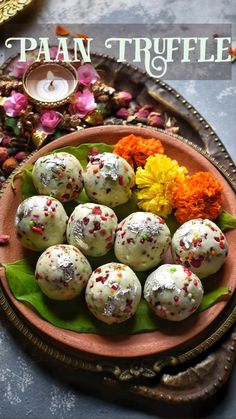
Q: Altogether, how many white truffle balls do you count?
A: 9